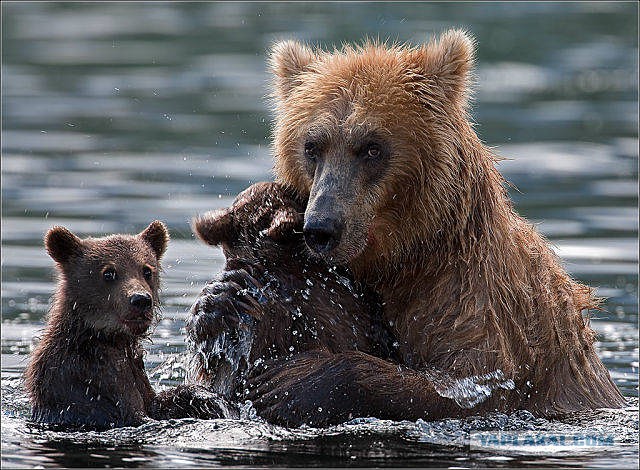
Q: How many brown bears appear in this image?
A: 3